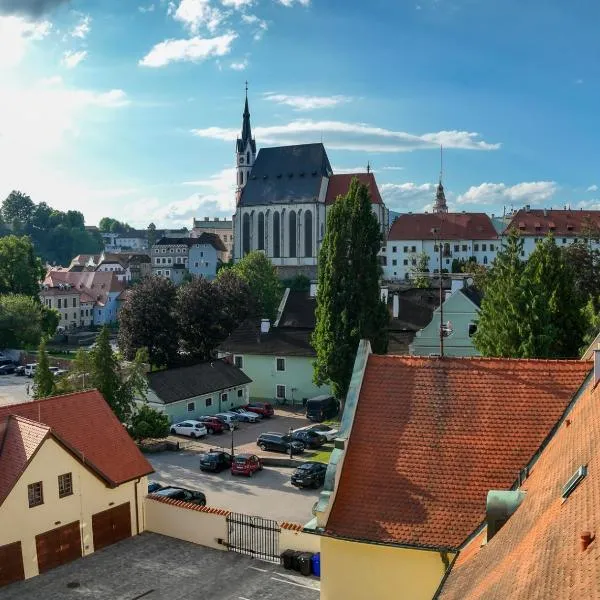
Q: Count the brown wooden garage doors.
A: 3